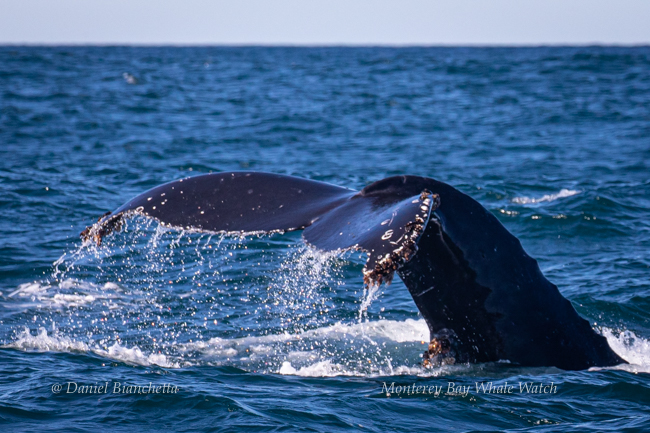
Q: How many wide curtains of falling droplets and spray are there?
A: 2